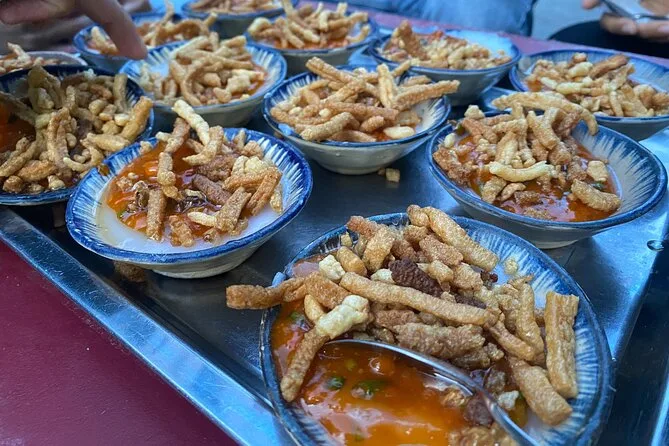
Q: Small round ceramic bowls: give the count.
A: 12